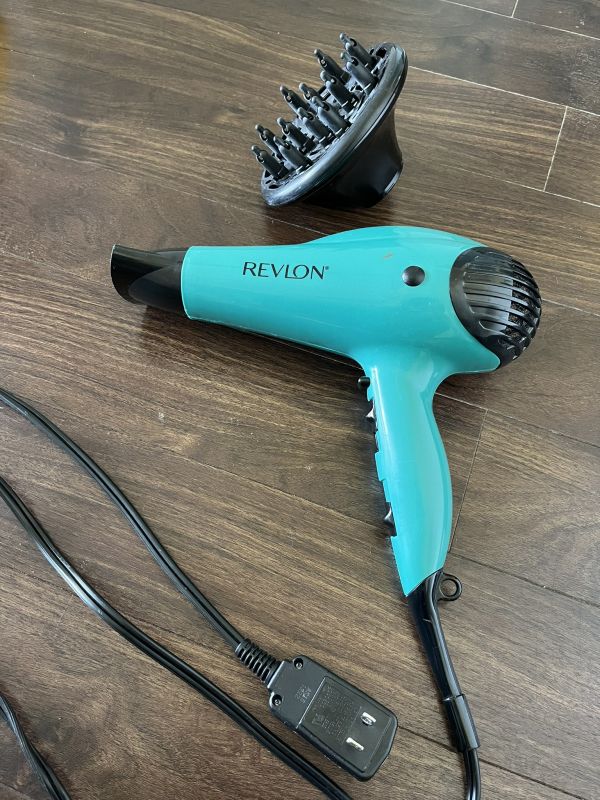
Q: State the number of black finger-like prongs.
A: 12